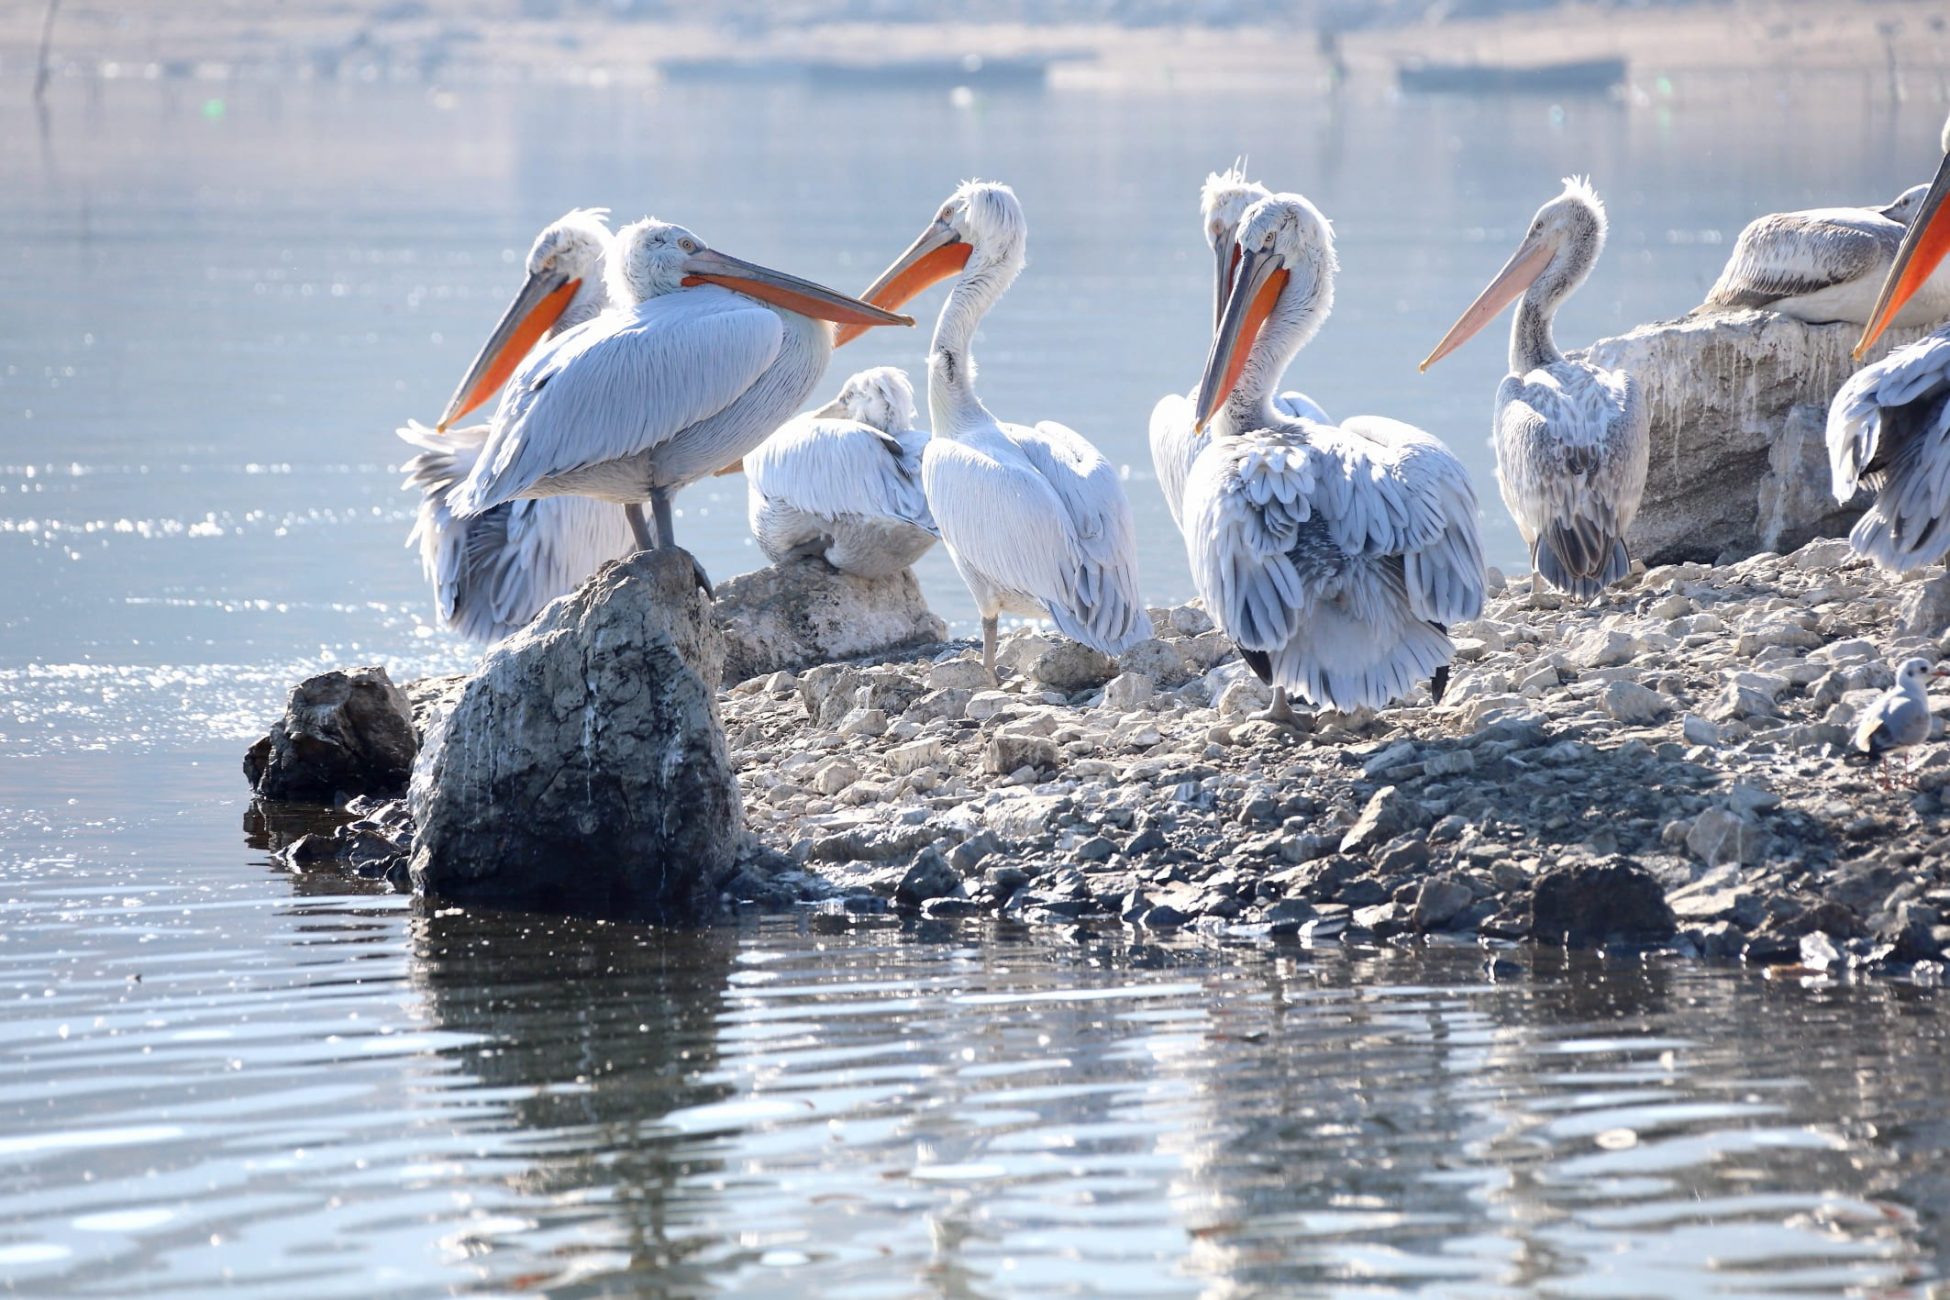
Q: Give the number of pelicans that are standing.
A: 7